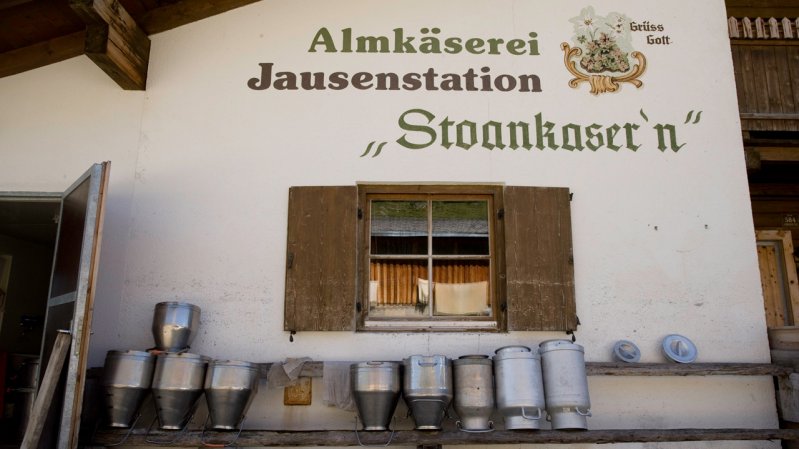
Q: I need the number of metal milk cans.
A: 9